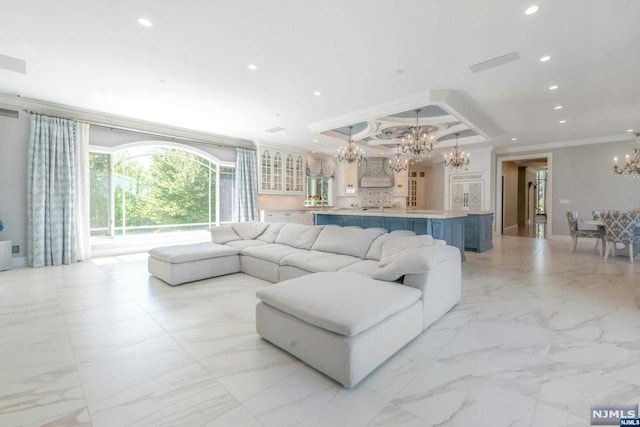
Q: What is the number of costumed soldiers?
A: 0